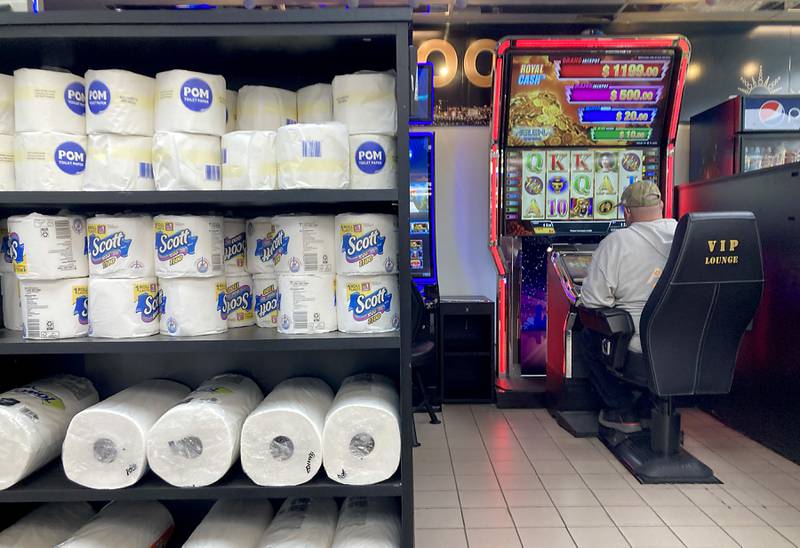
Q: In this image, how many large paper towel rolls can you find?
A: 10